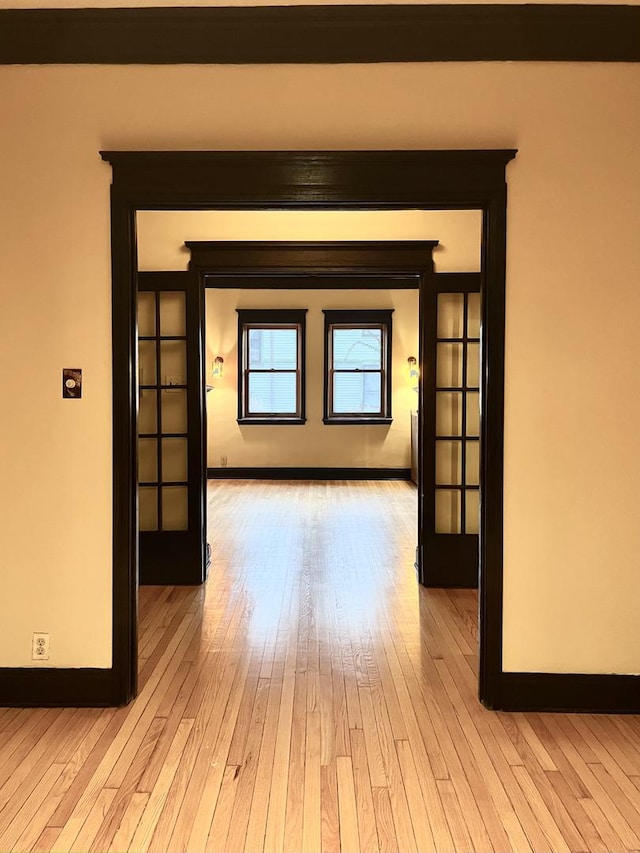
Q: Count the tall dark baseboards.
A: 3